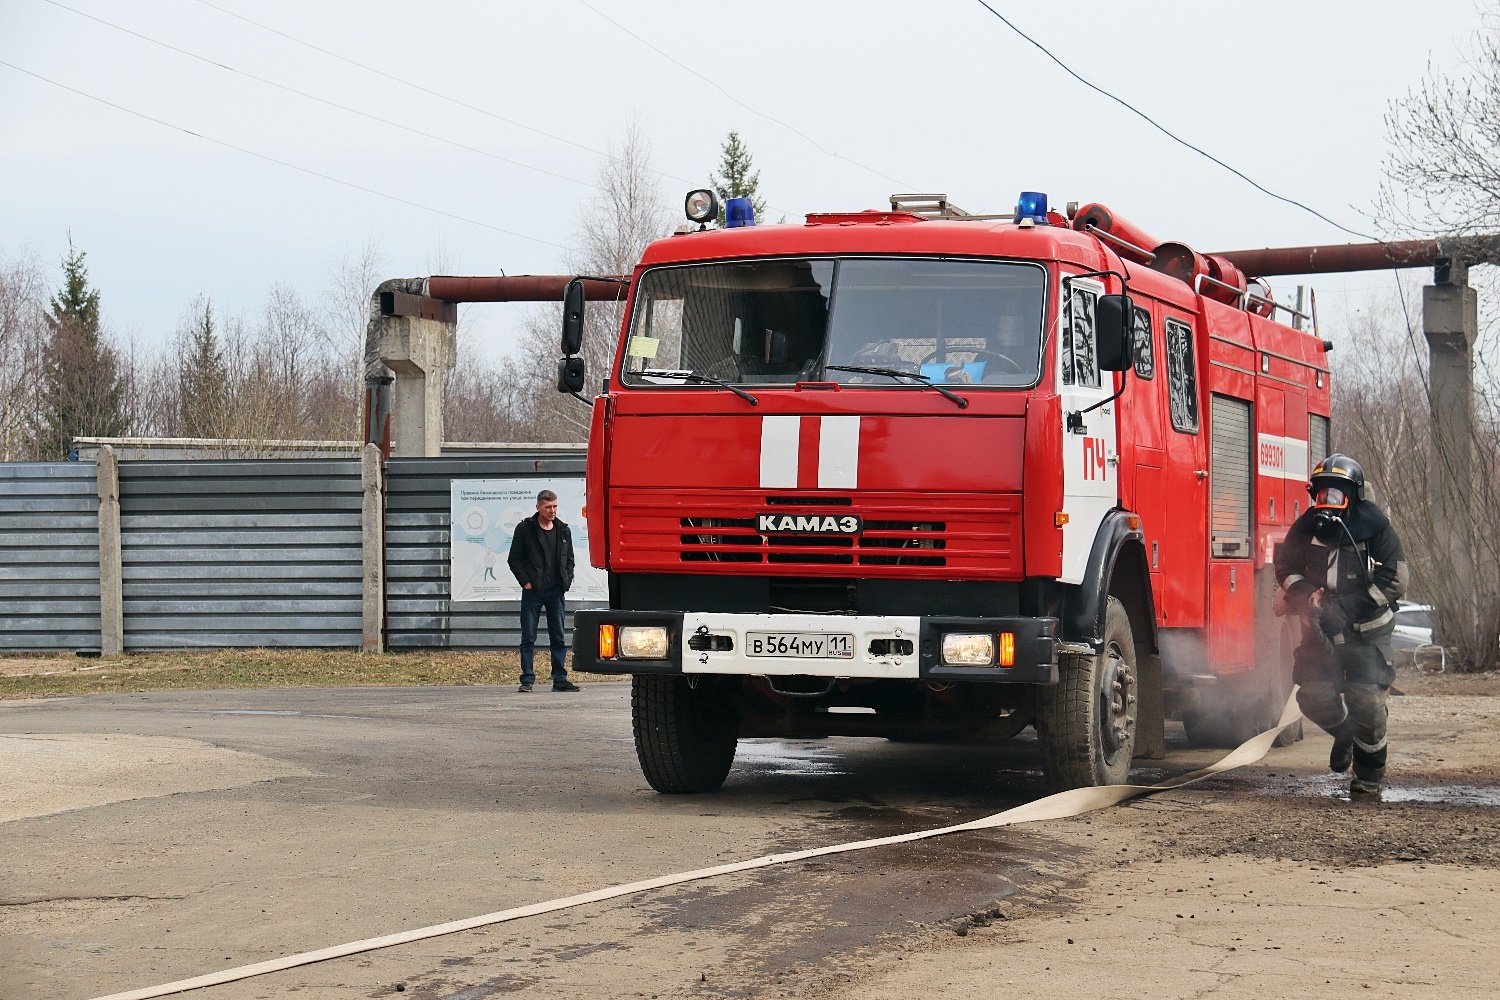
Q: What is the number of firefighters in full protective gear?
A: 1